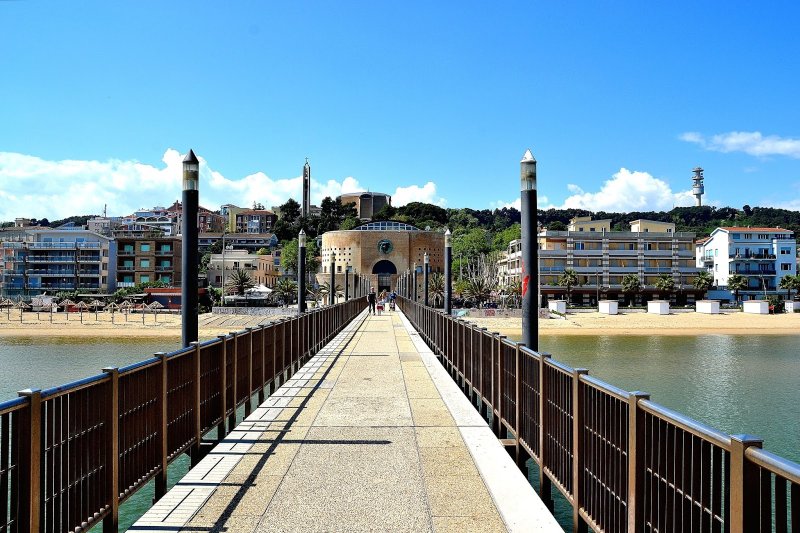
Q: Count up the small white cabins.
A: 6